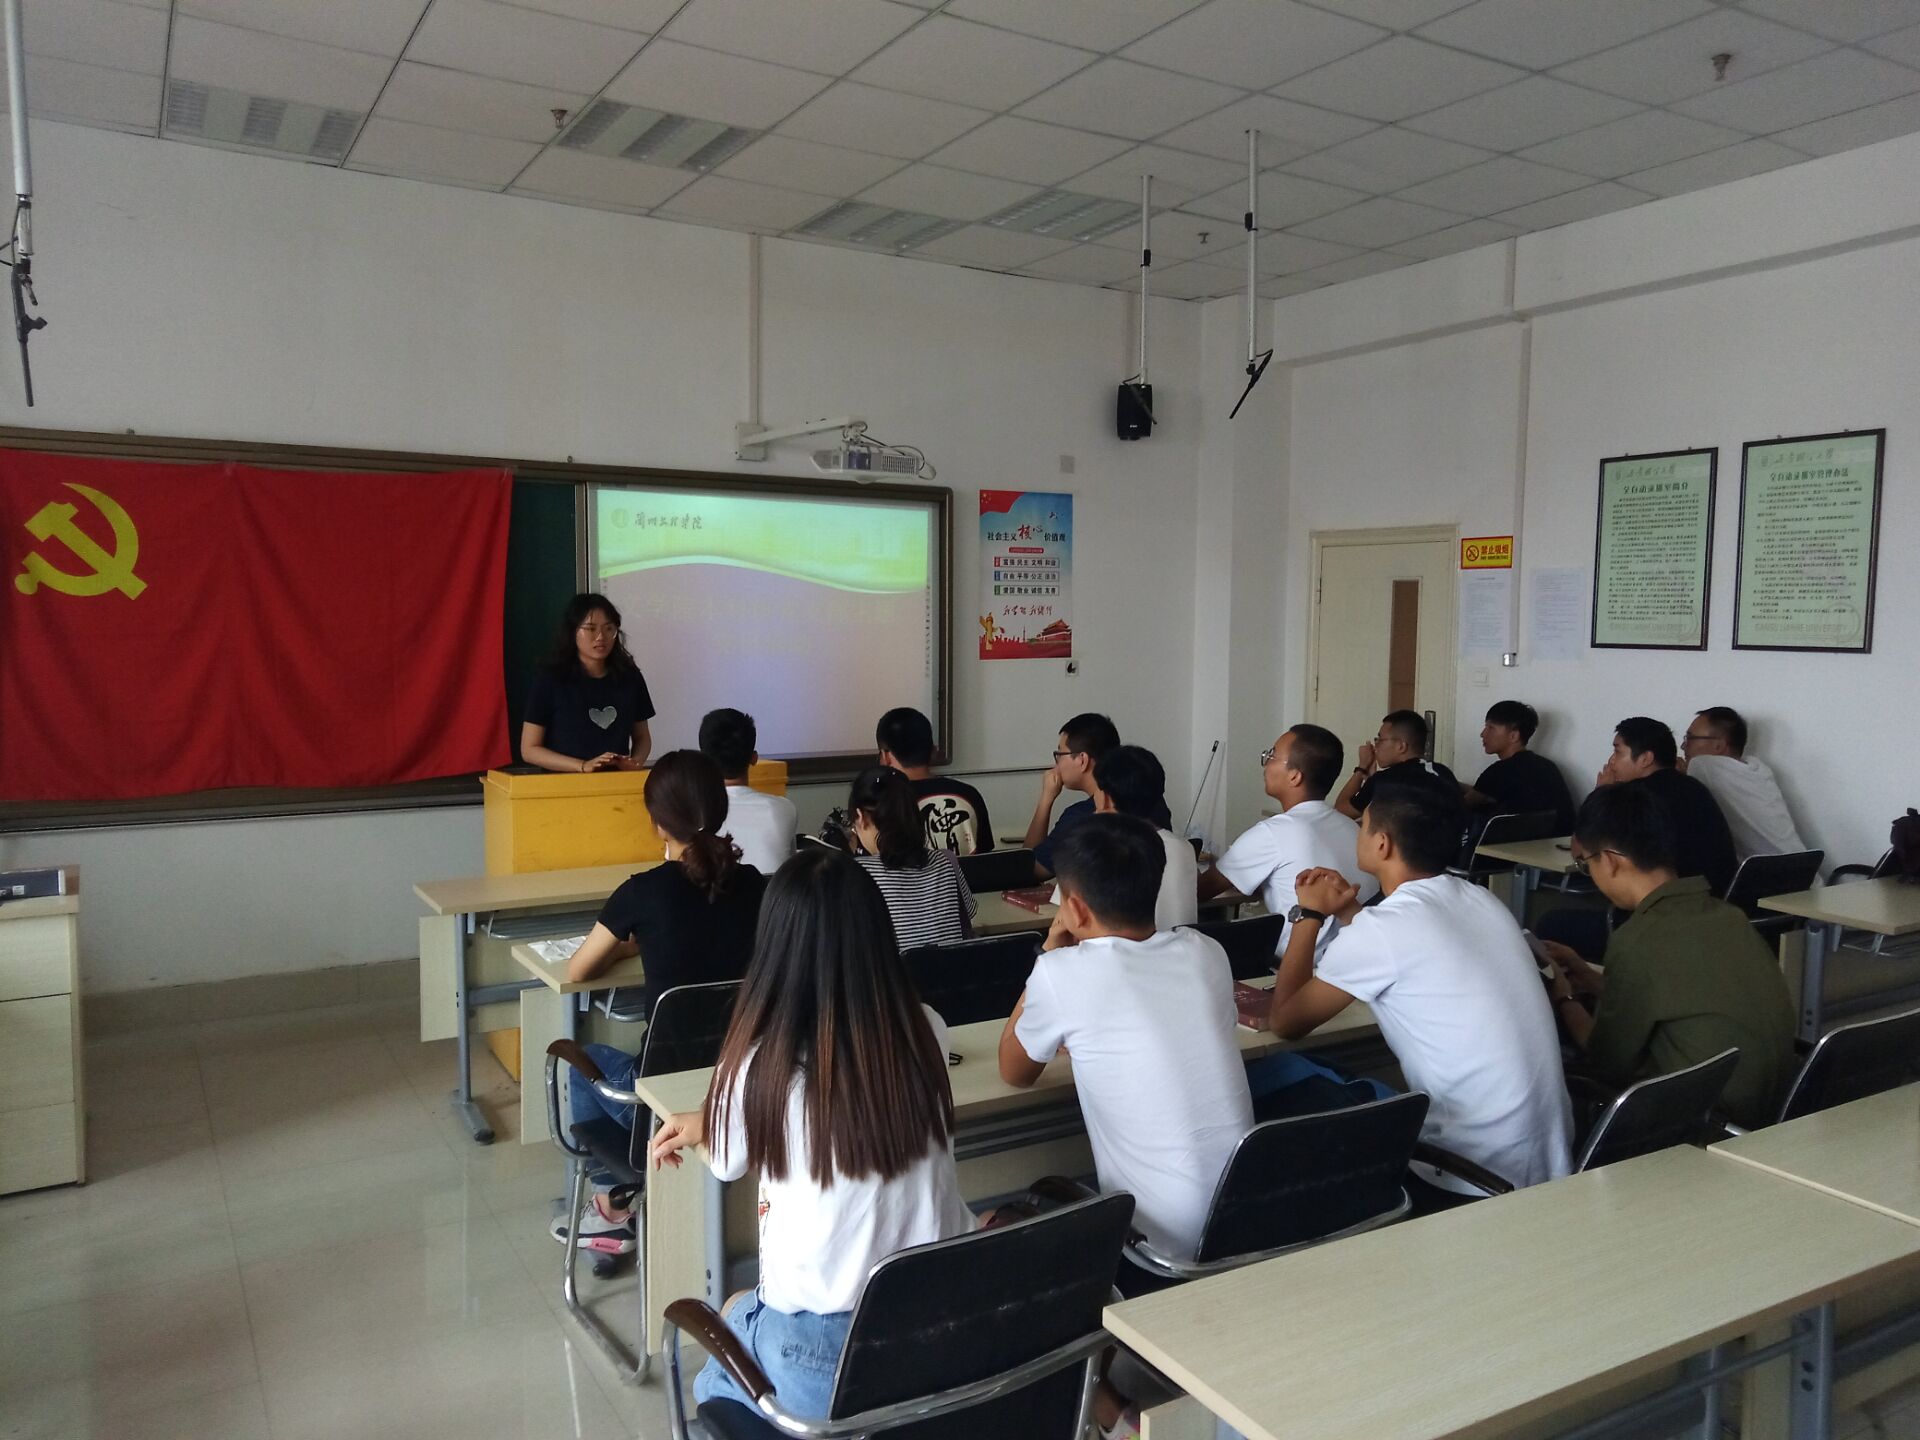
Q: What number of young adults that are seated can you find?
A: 15